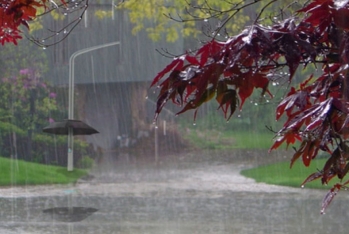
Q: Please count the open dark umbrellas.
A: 1